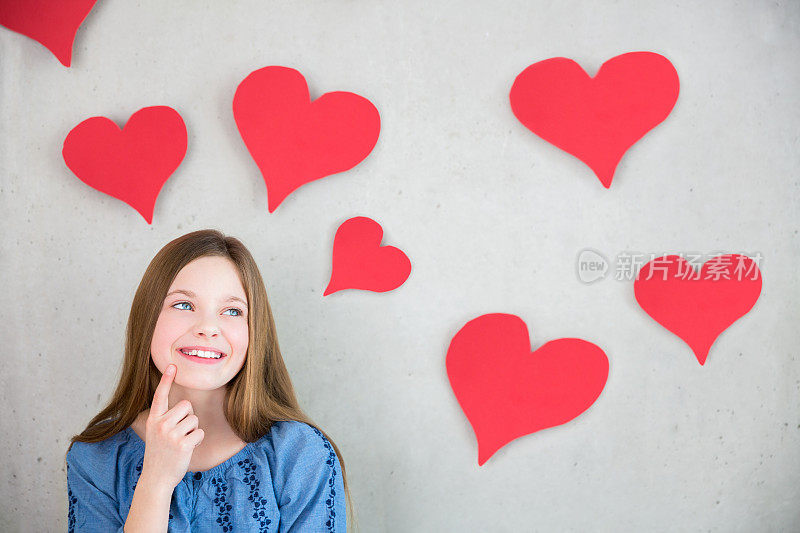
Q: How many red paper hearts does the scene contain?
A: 7